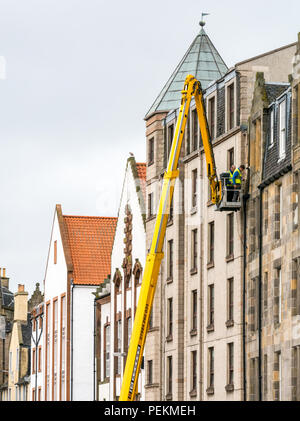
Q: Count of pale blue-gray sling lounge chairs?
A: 0